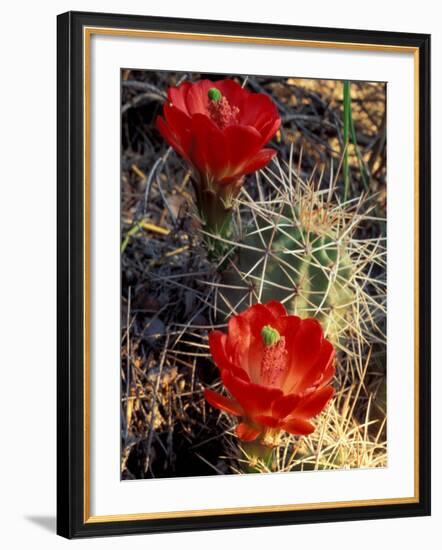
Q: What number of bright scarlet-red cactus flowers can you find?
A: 2